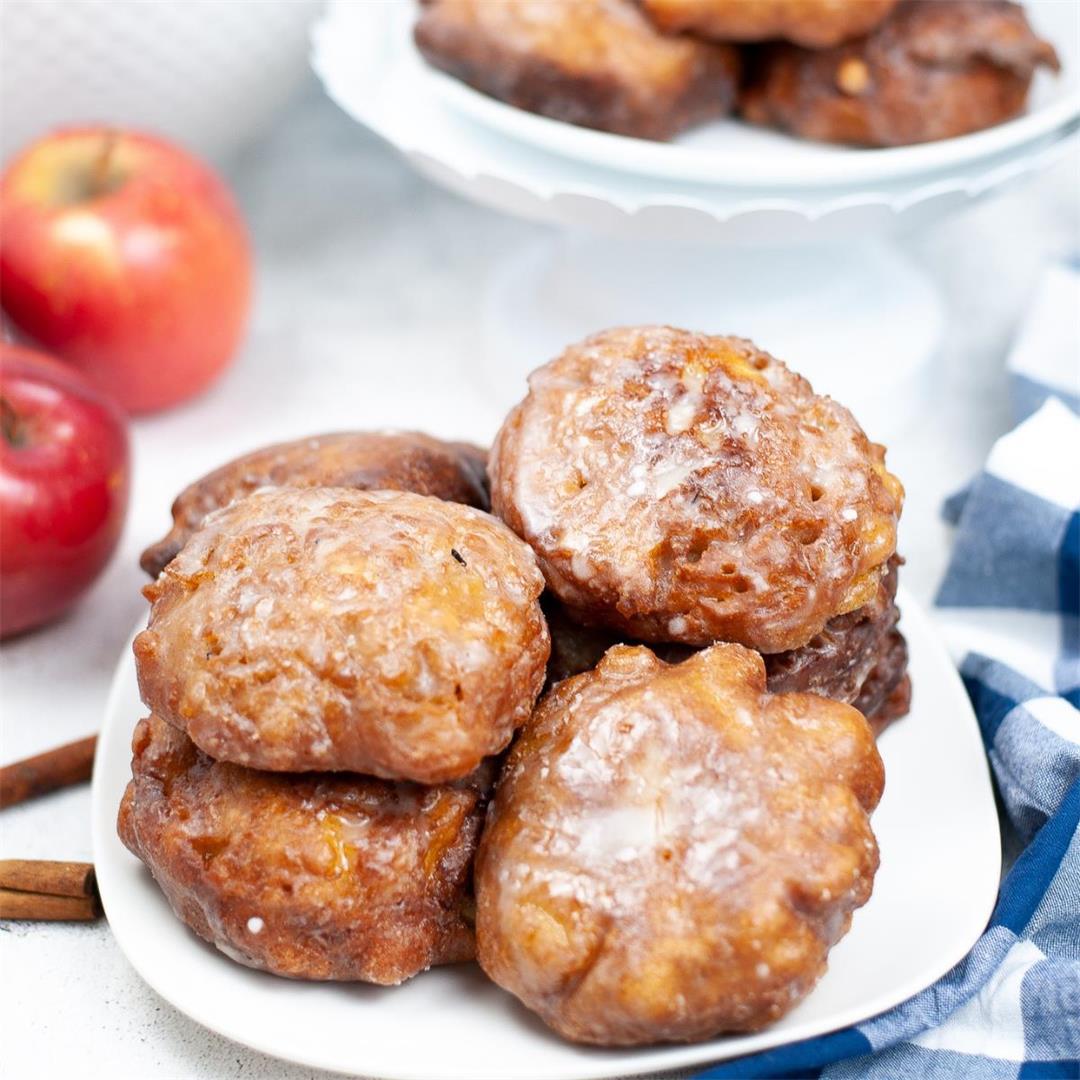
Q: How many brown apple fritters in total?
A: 9